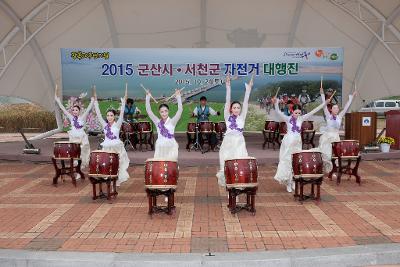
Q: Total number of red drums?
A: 14